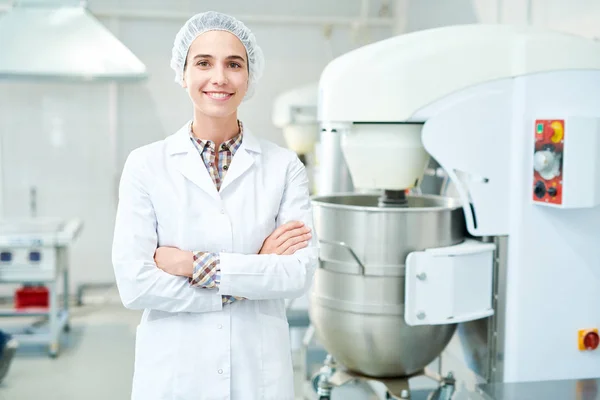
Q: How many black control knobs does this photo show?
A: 2